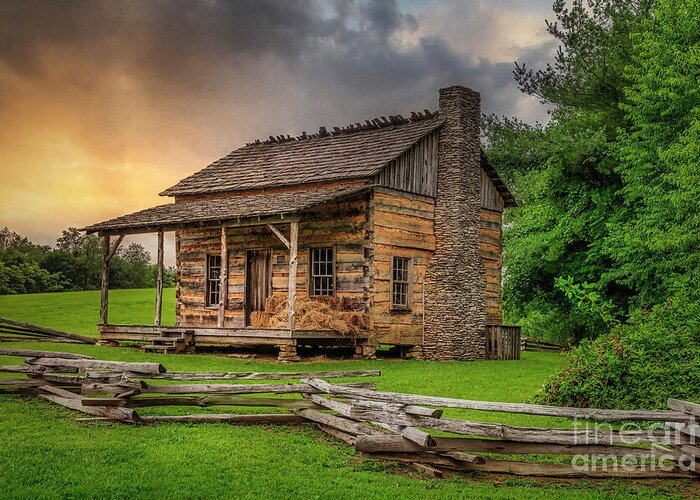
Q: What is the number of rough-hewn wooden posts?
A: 4